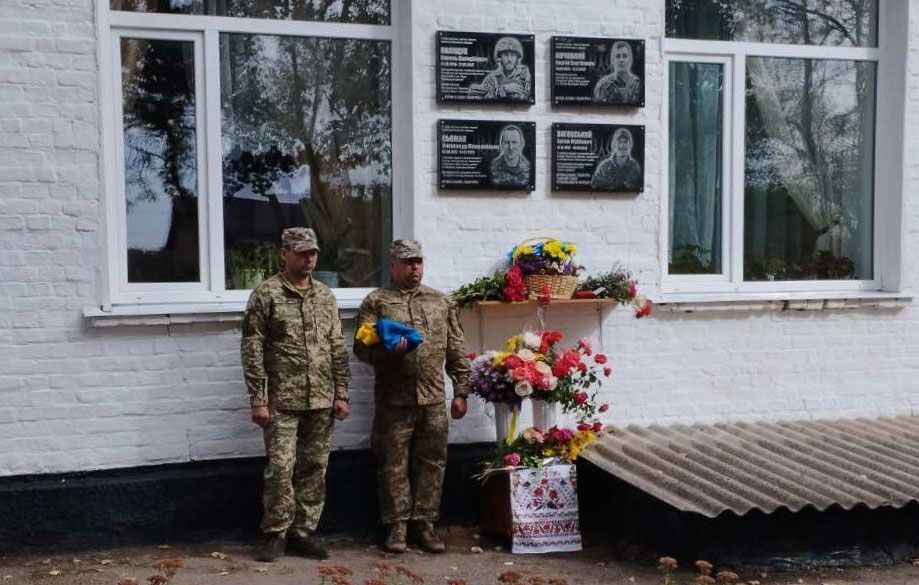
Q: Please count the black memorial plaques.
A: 4